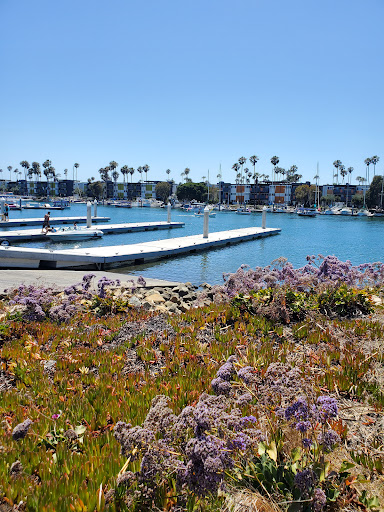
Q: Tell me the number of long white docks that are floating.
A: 3